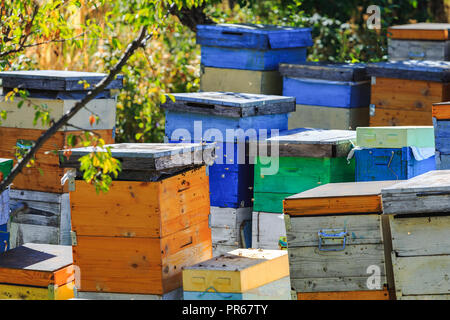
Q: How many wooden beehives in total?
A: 15